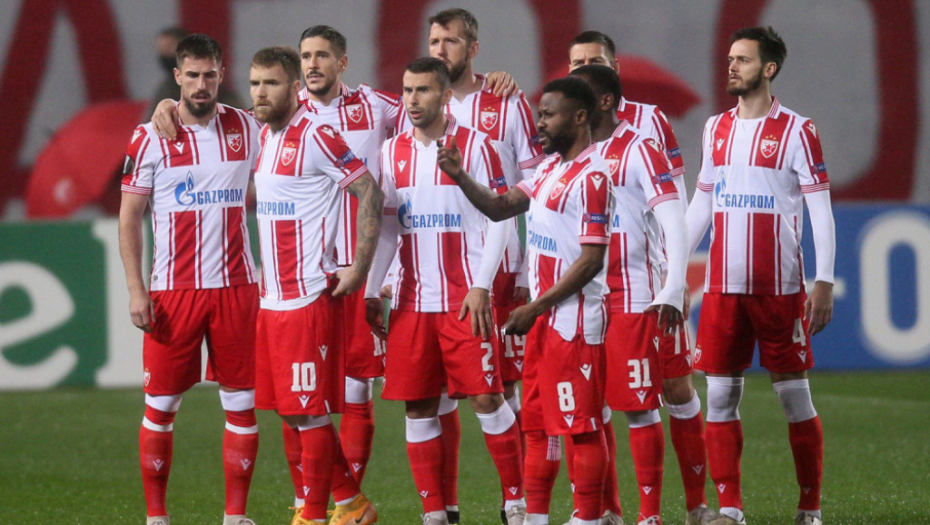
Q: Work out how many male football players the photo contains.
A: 9